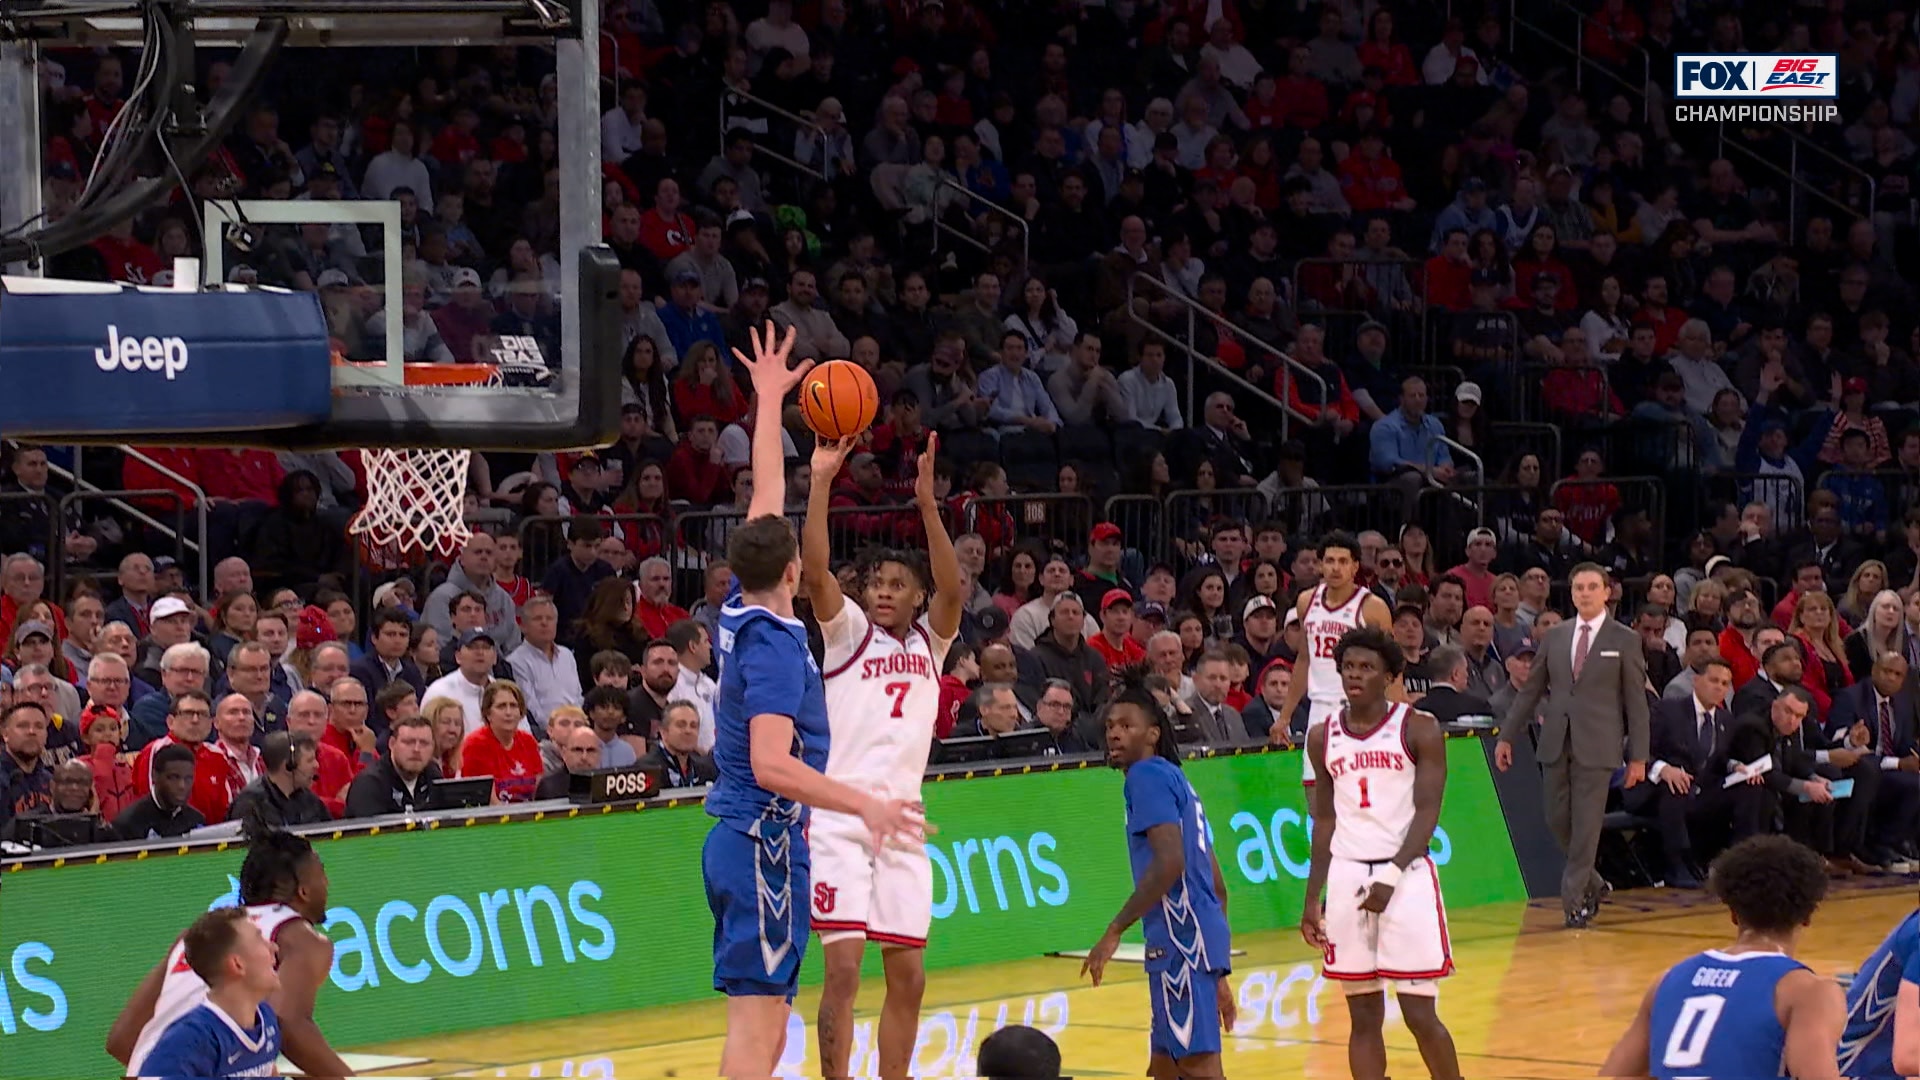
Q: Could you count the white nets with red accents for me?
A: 1